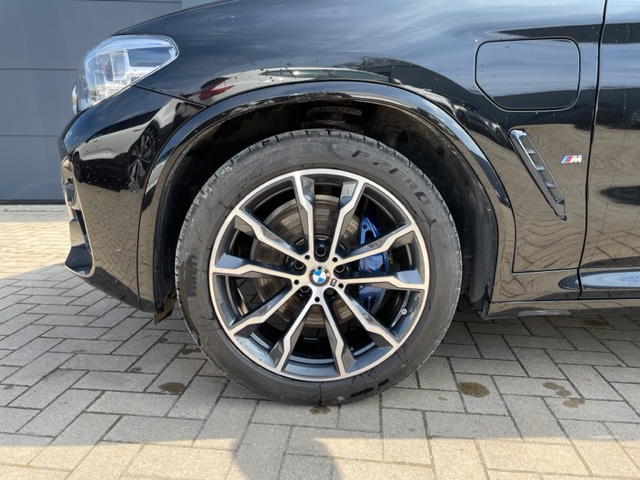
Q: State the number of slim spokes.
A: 10